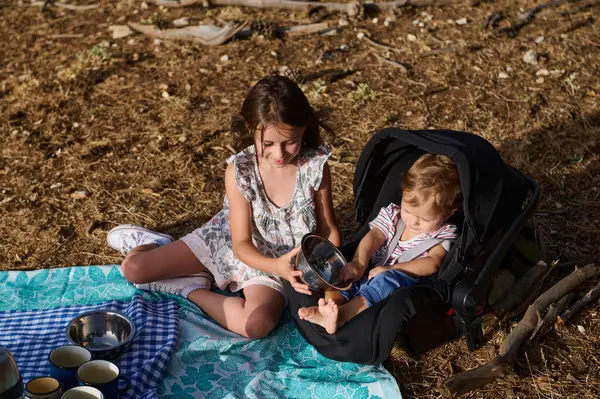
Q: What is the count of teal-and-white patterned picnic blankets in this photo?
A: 1